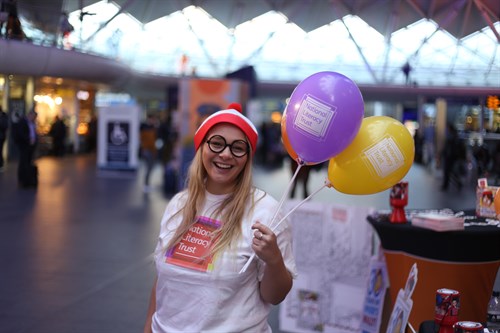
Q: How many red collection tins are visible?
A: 3